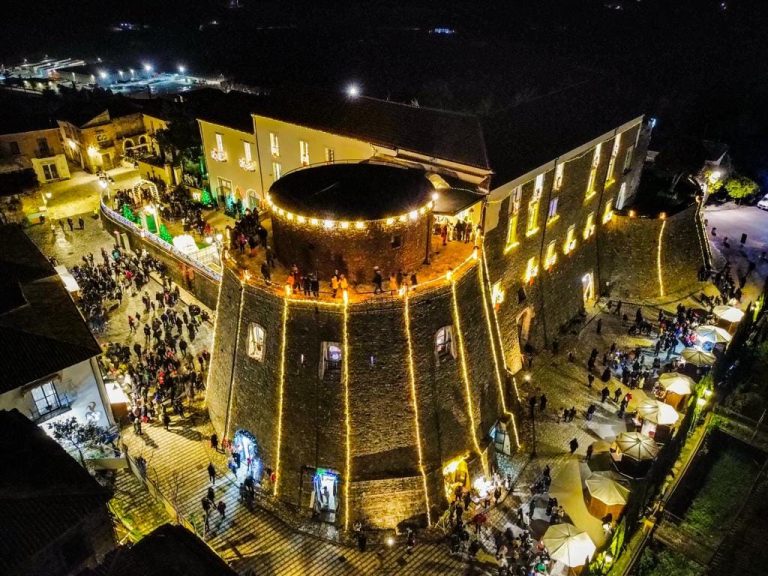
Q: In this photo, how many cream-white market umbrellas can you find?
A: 8